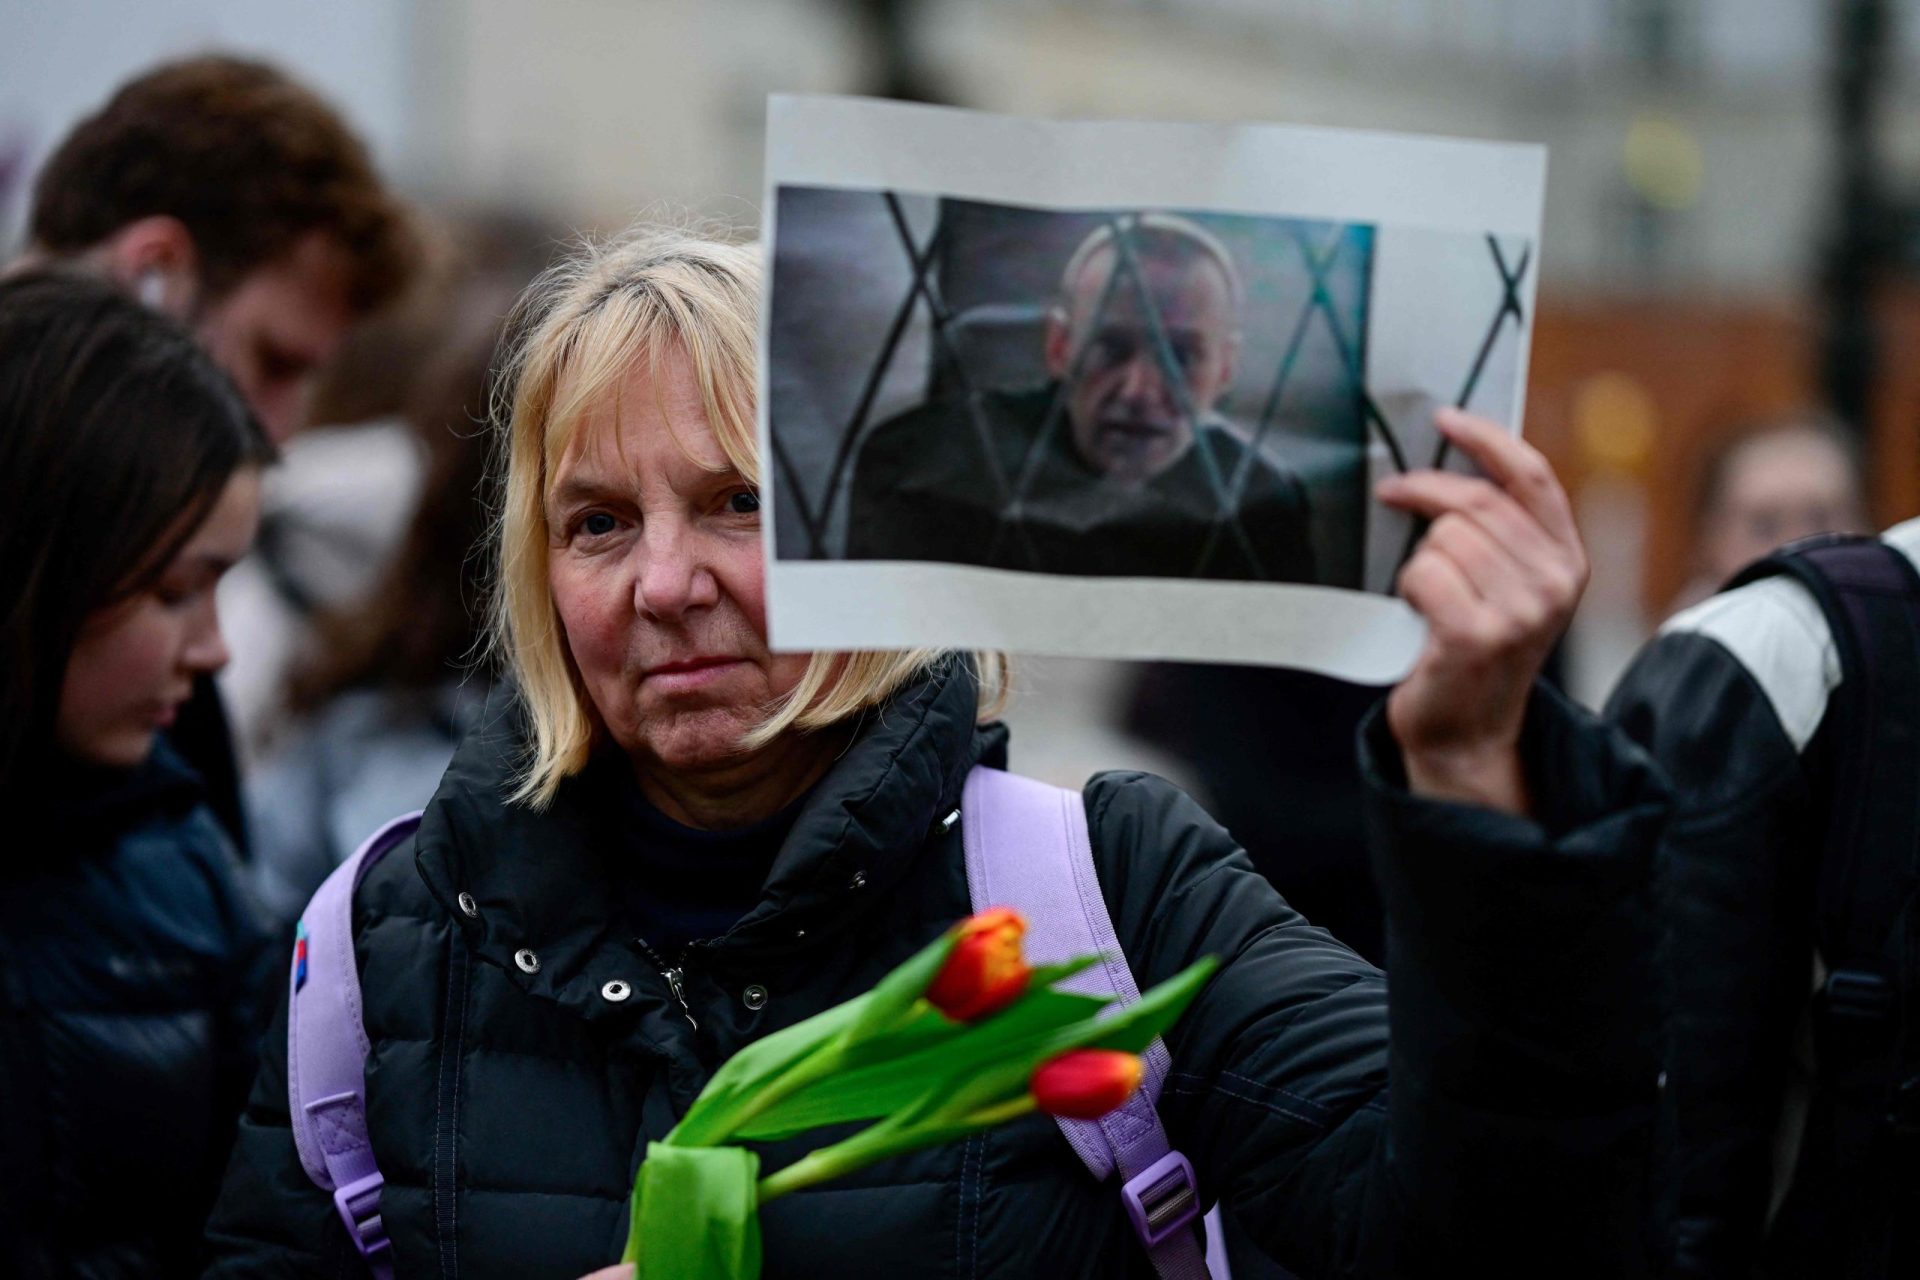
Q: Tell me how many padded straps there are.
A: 3